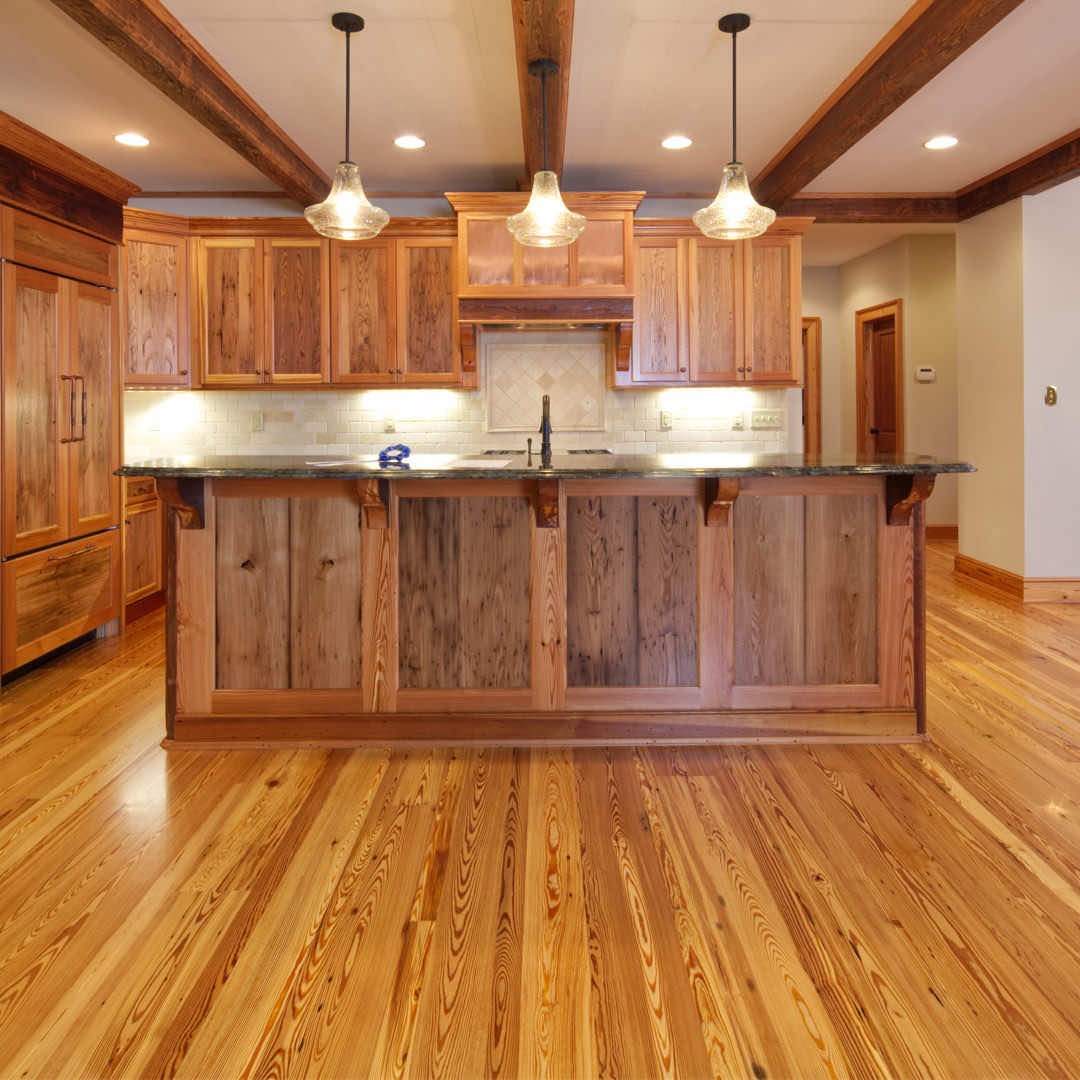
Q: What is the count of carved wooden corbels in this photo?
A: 7